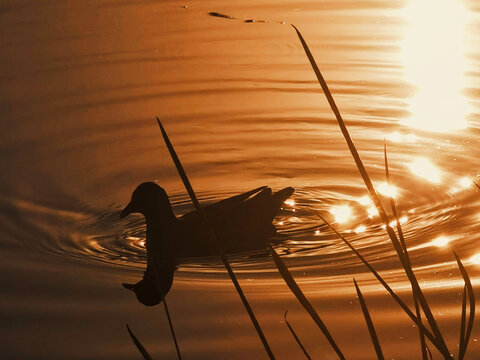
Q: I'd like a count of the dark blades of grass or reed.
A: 11